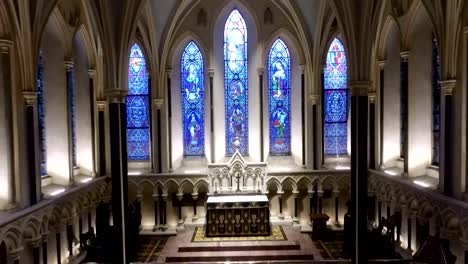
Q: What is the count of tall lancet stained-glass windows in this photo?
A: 5